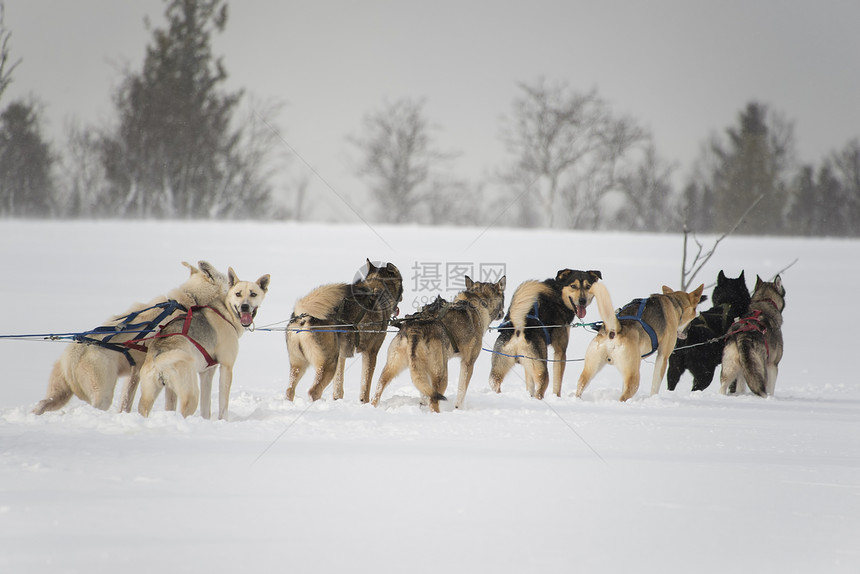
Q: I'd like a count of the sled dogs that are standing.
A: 8